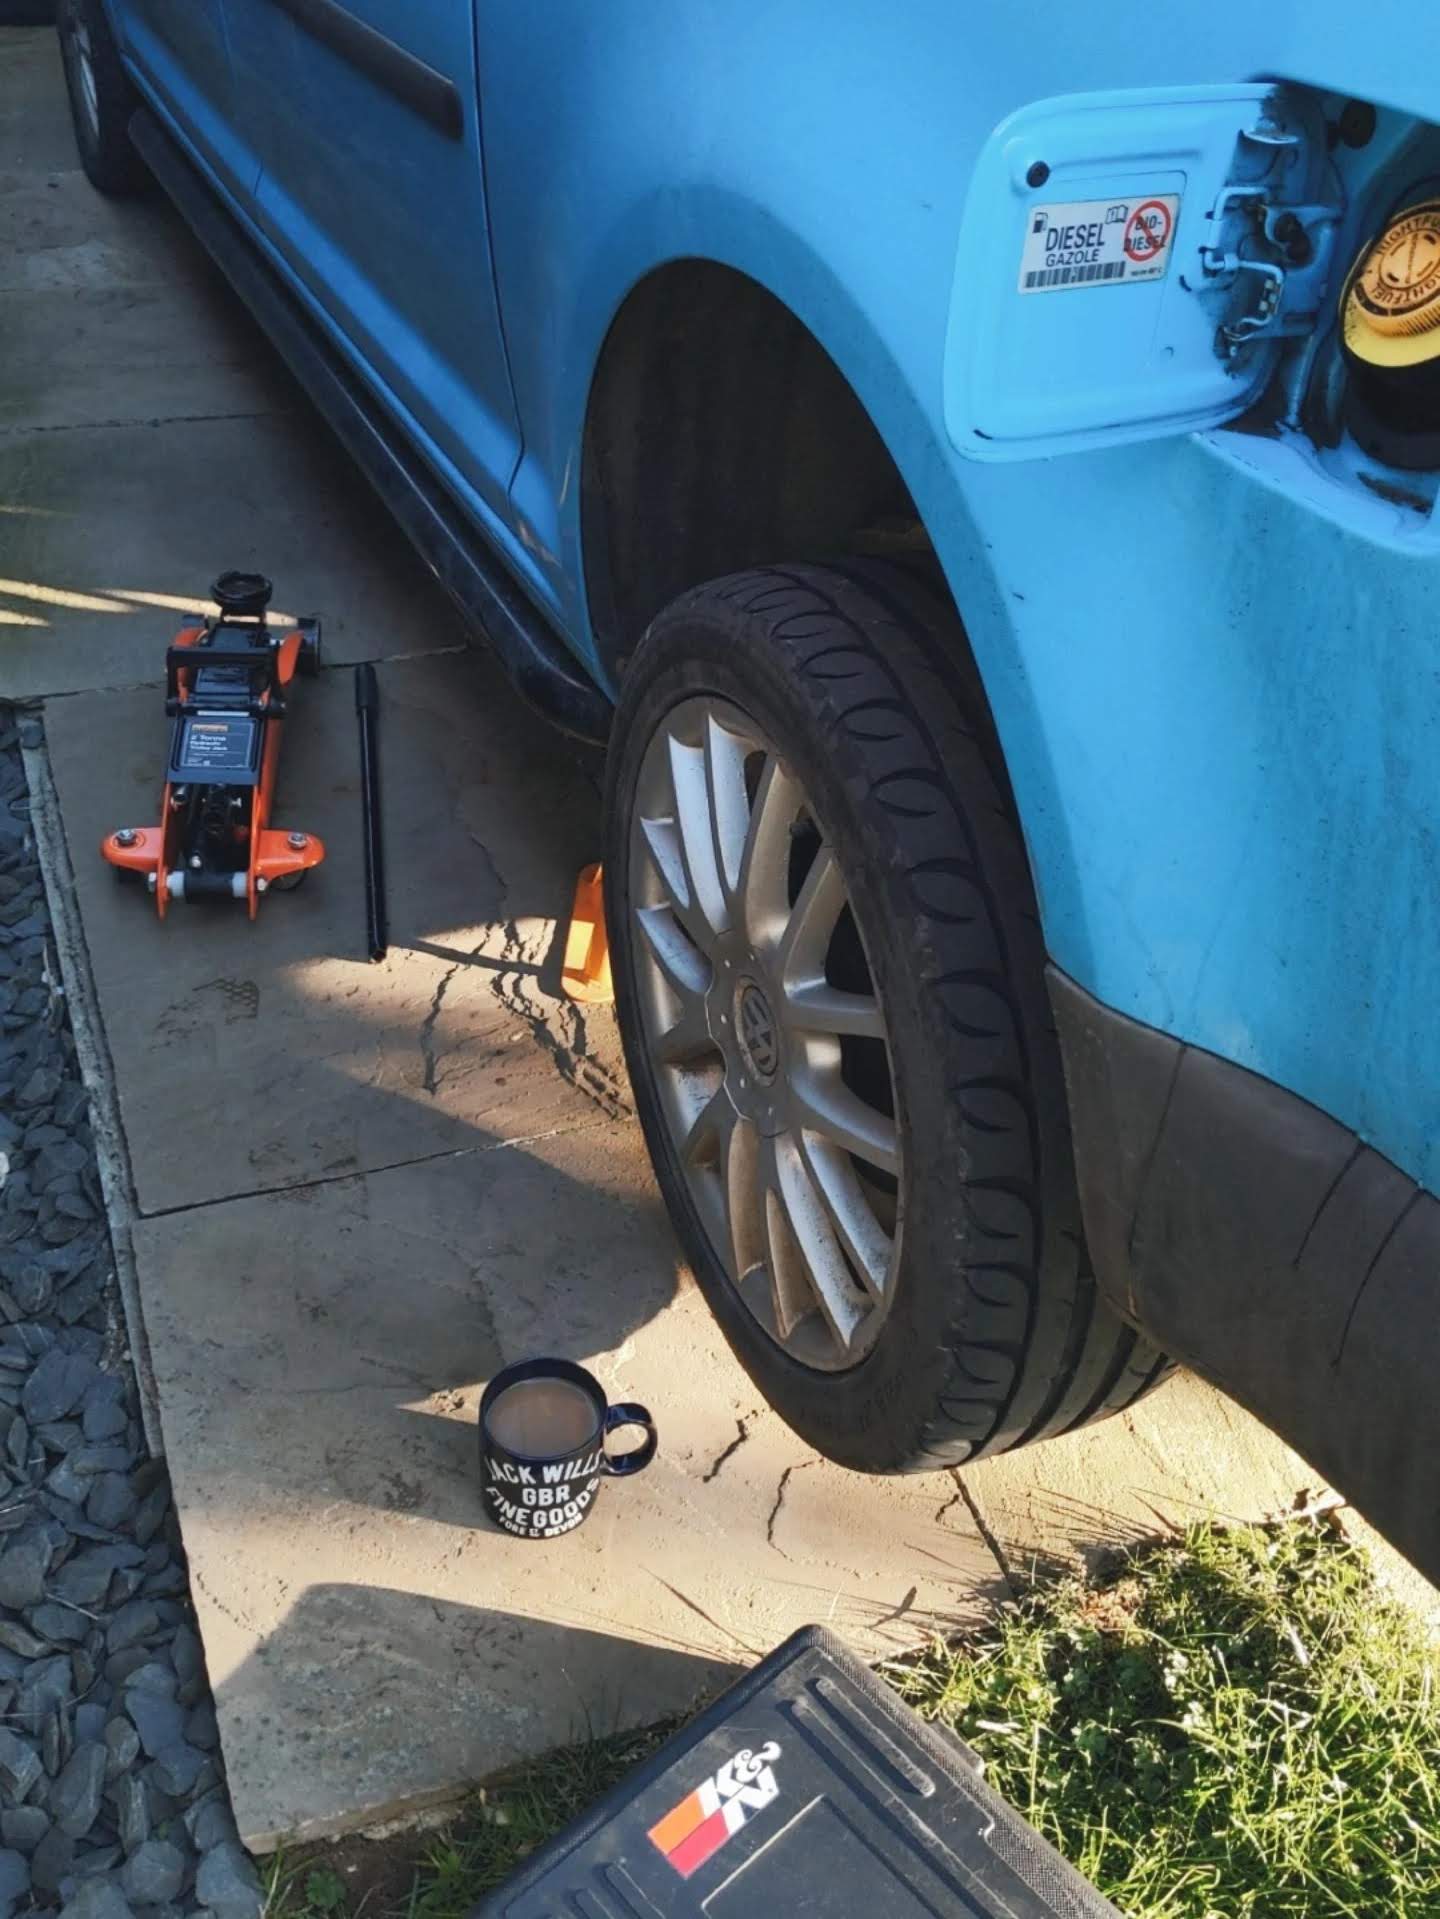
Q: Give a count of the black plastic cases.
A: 1